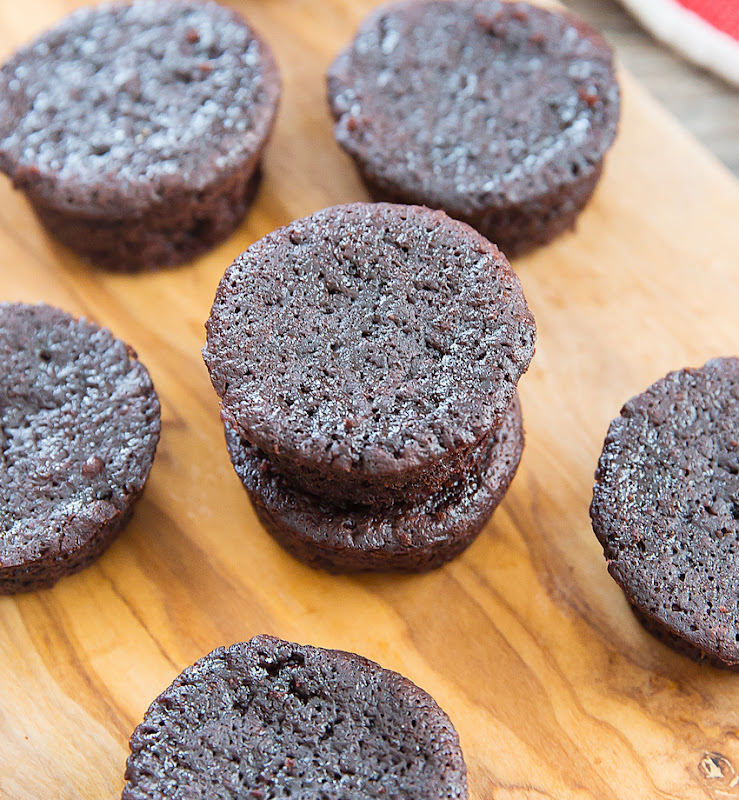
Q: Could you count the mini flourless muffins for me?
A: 7